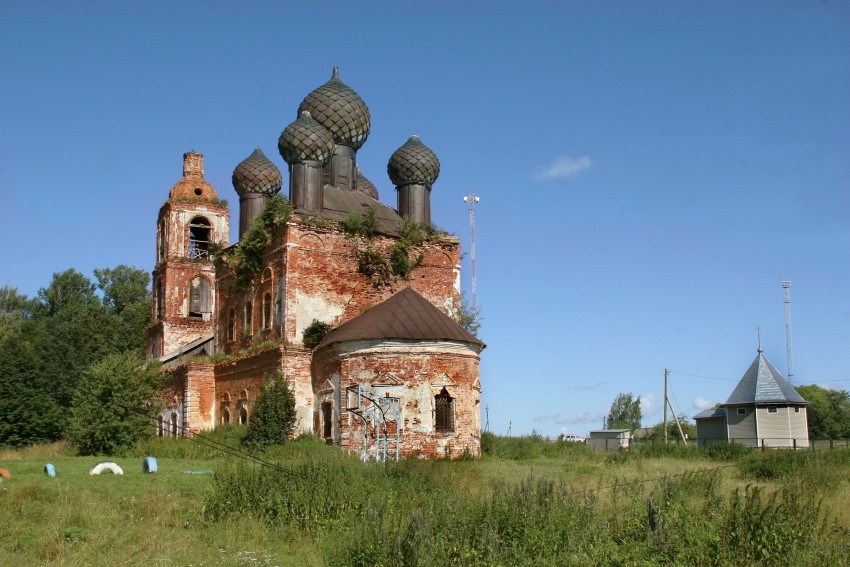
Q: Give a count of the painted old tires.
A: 4